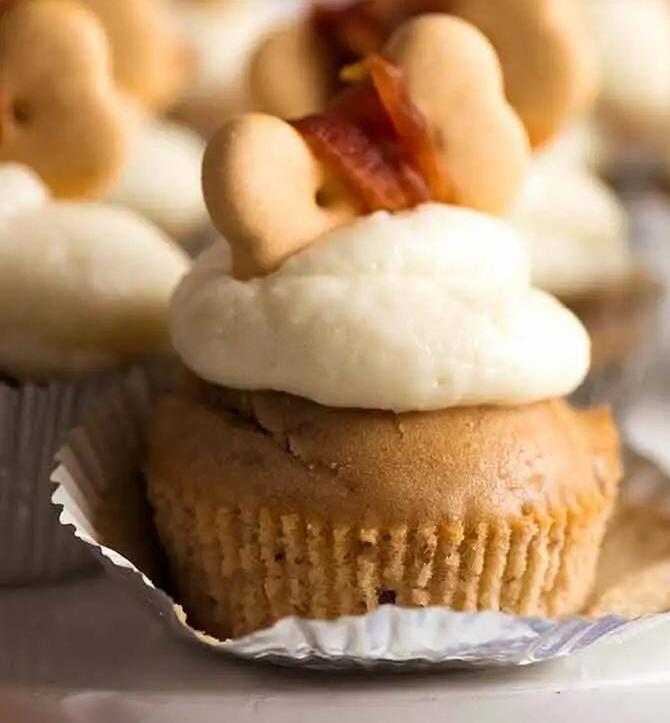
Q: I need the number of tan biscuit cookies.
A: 4